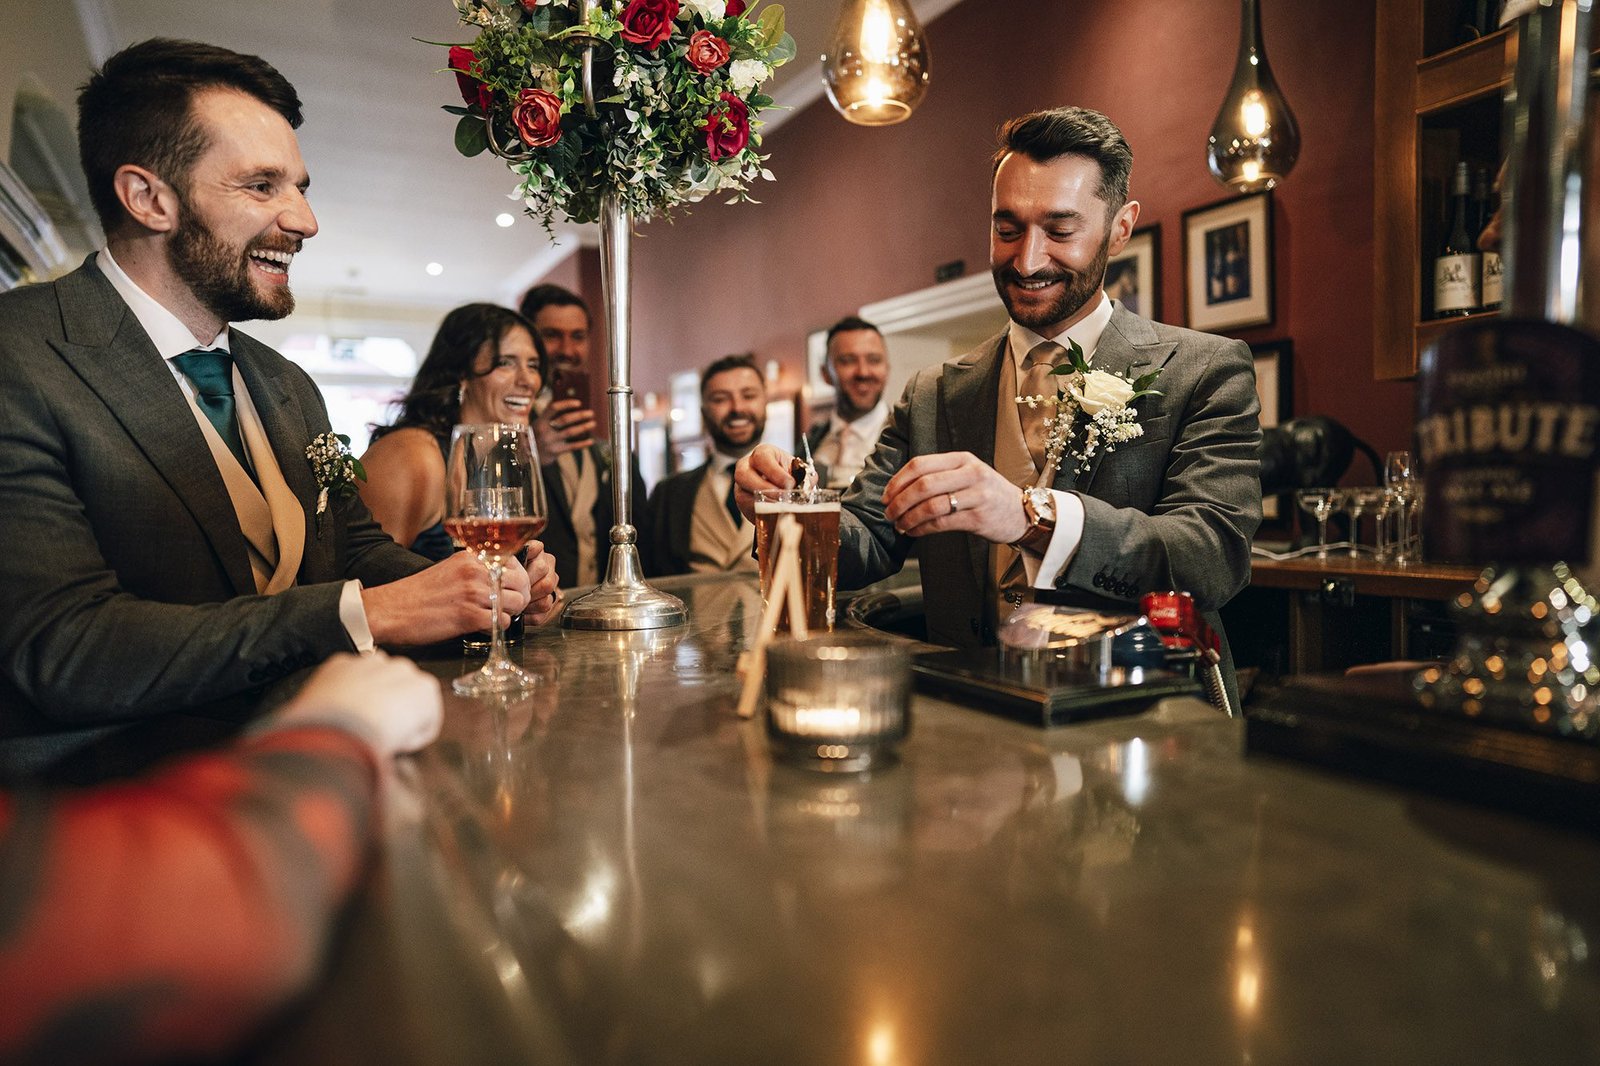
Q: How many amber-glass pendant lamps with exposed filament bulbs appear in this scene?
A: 2